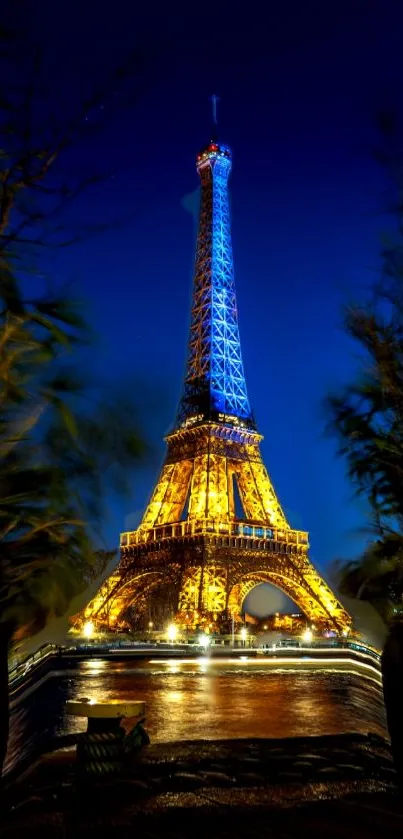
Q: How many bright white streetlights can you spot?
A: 5